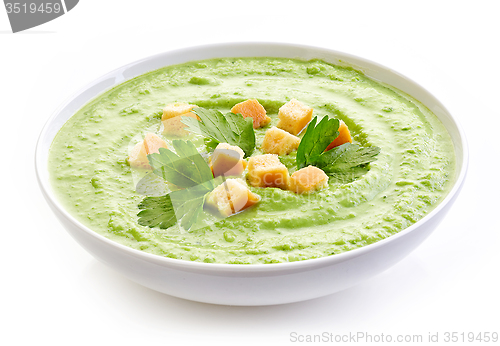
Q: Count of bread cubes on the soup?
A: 10